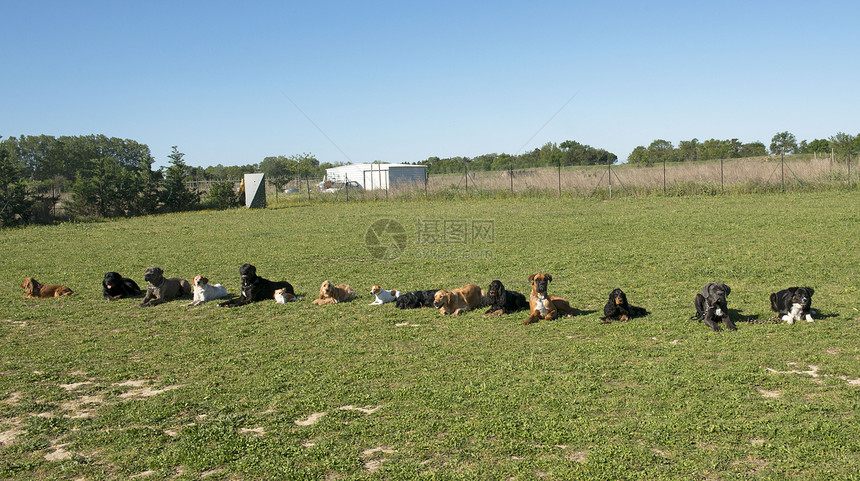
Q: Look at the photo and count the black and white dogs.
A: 1